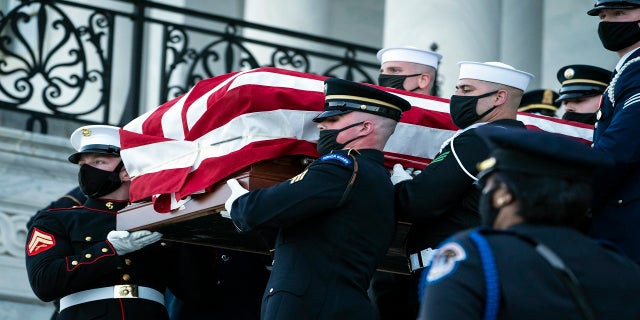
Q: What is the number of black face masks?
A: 7